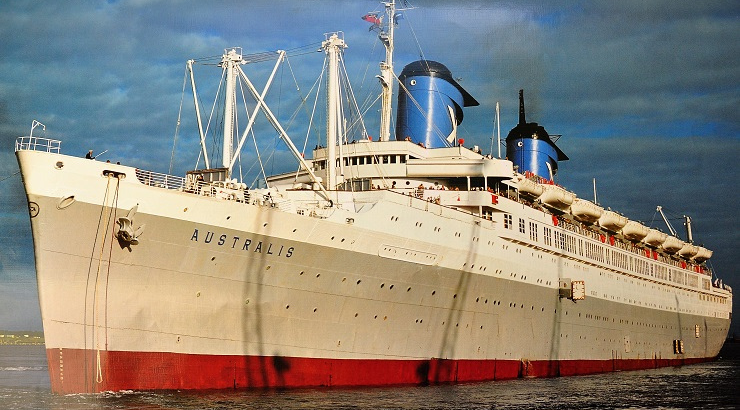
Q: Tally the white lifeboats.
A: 9